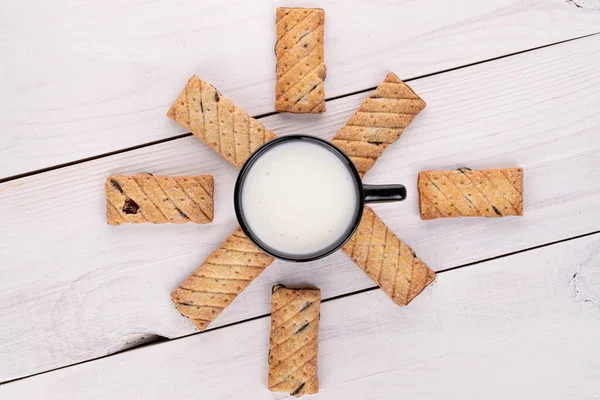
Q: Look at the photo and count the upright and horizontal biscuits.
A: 4